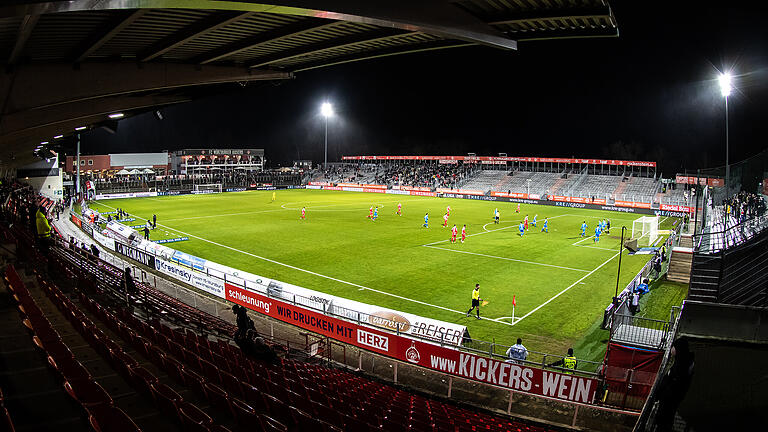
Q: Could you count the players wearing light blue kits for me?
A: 10